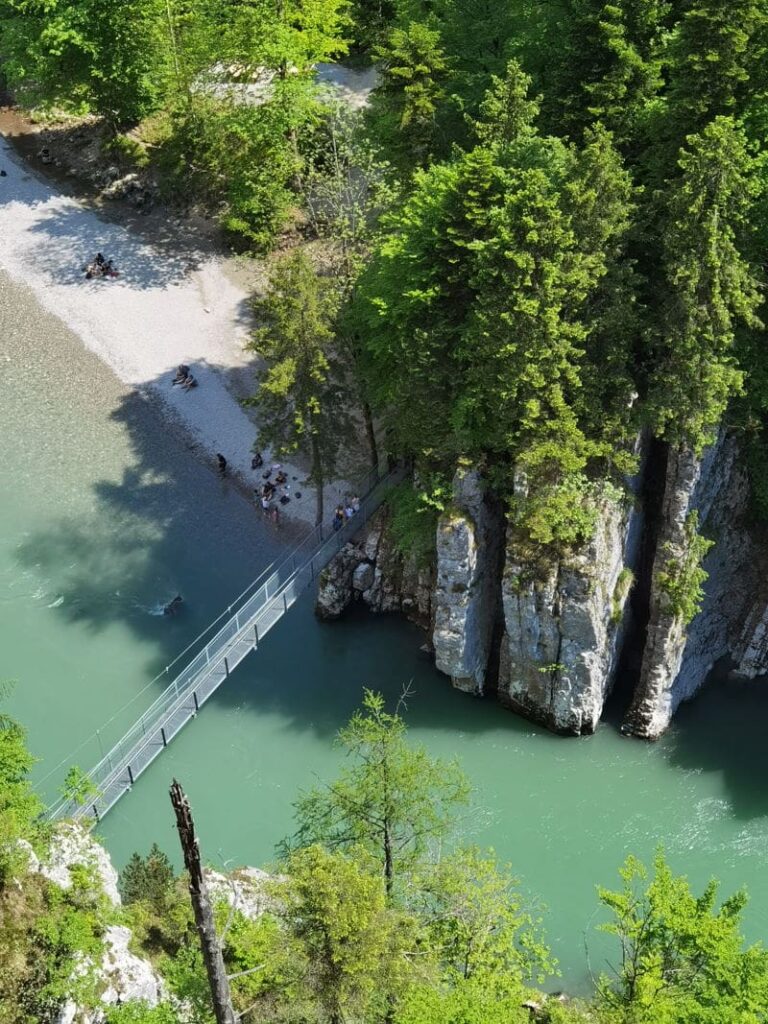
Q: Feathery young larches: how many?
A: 1